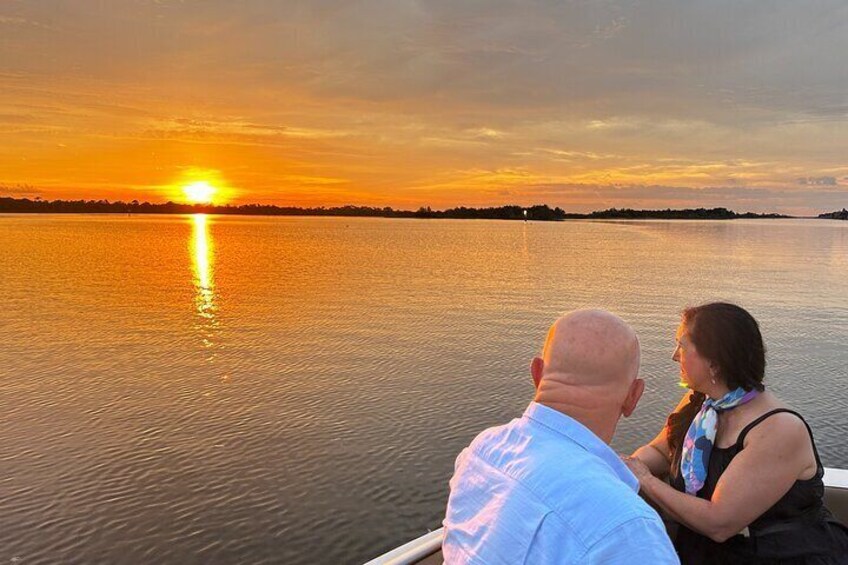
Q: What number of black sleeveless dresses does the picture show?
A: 1